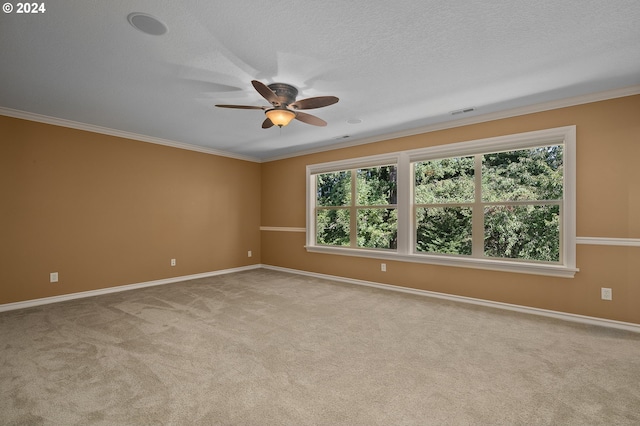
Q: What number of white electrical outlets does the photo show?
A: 5